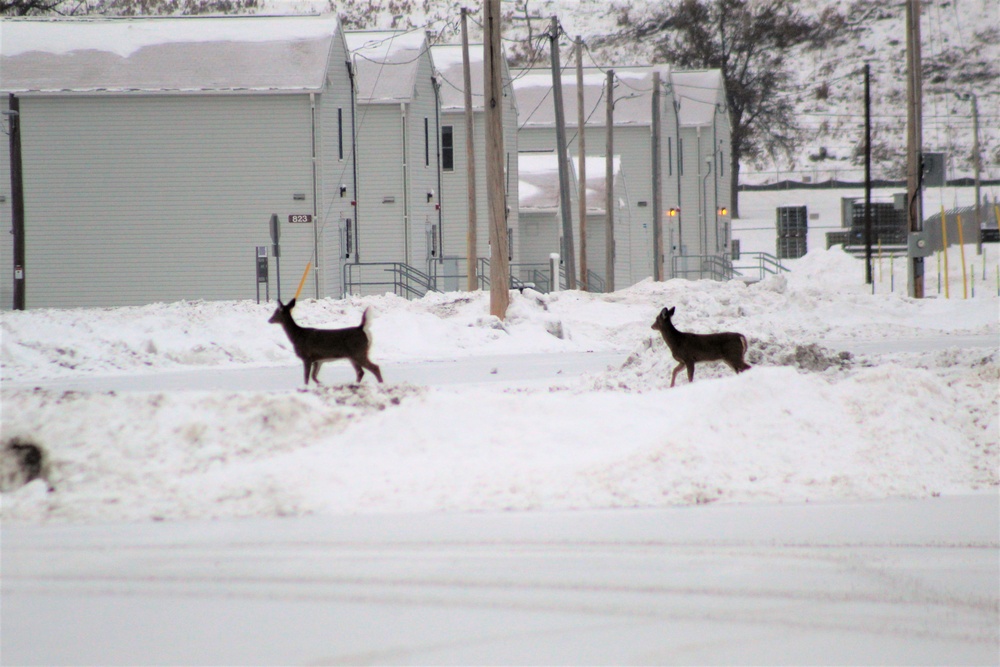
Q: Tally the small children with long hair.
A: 0